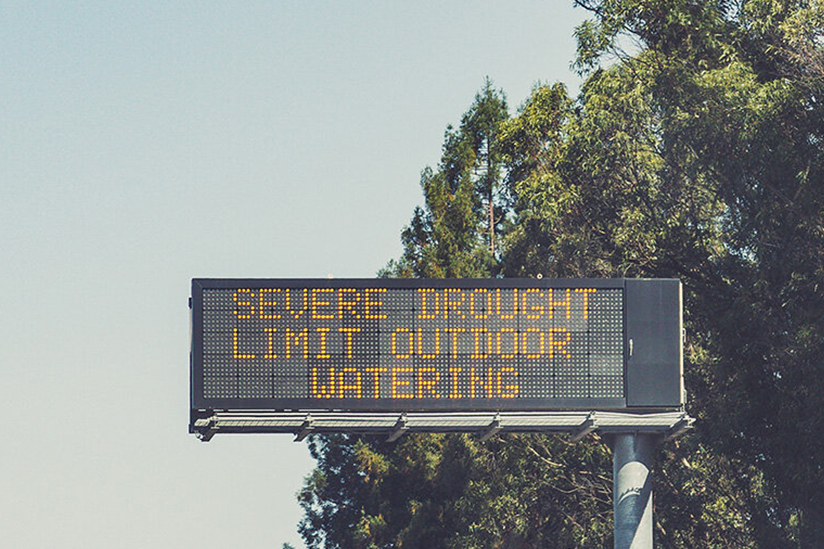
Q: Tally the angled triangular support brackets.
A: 6